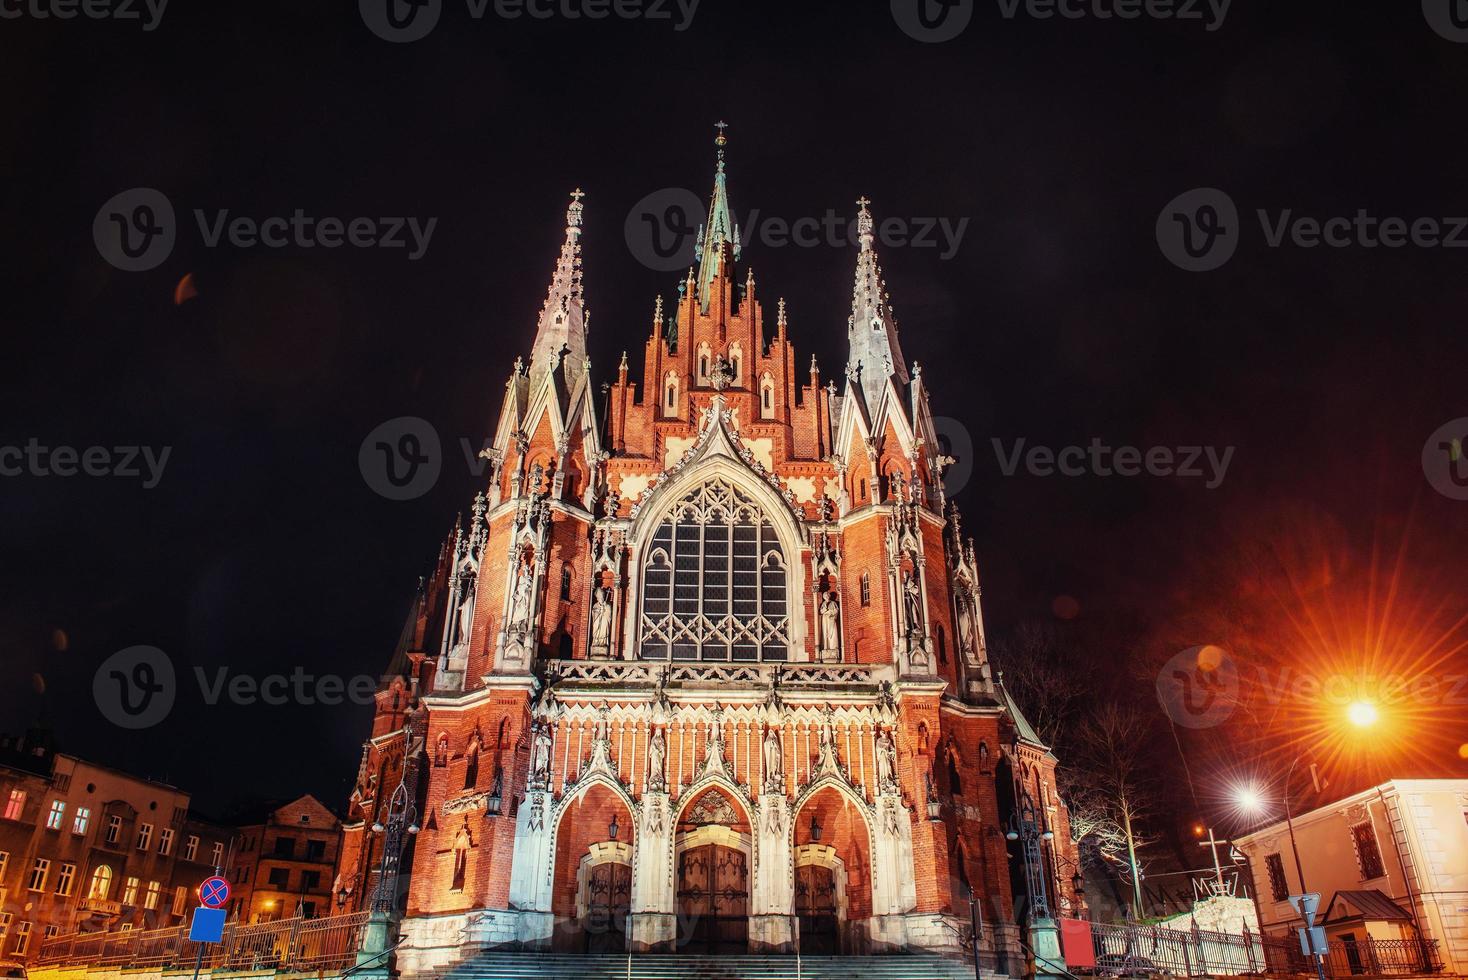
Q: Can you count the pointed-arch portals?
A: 3